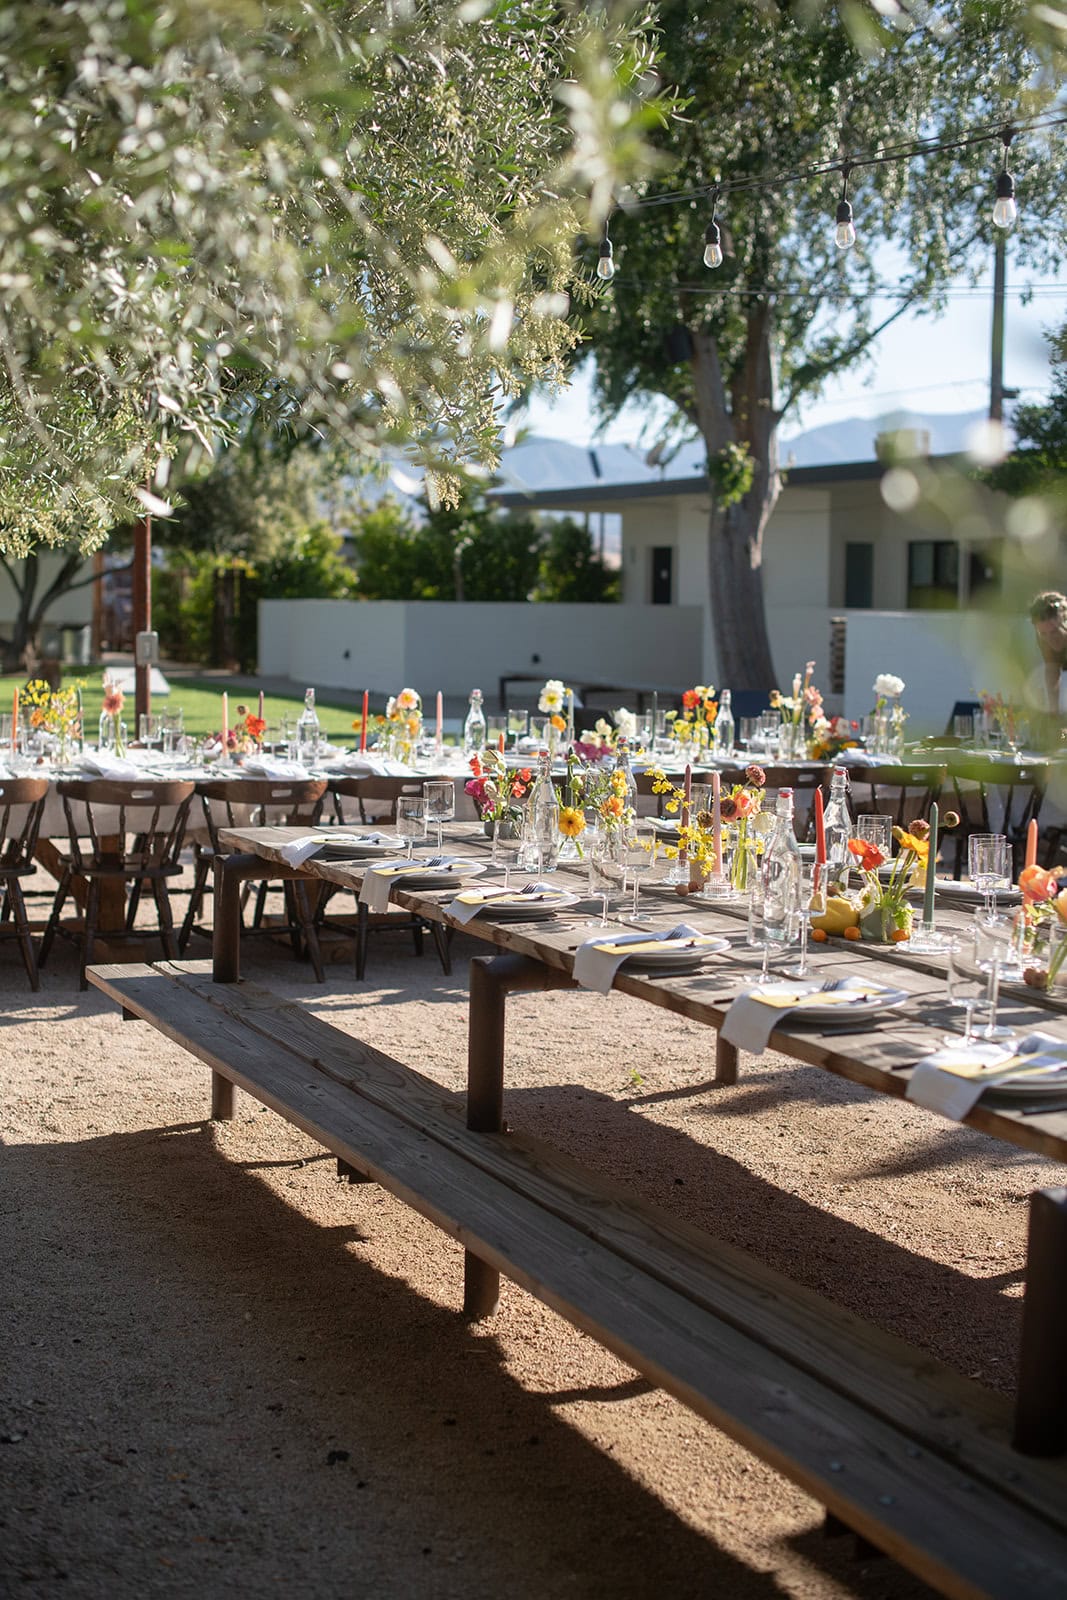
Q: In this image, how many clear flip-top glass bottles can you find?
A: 7